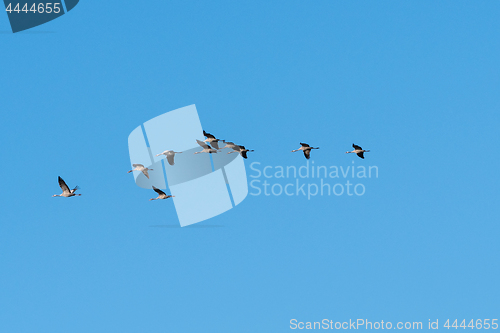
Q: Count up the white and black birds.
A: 10